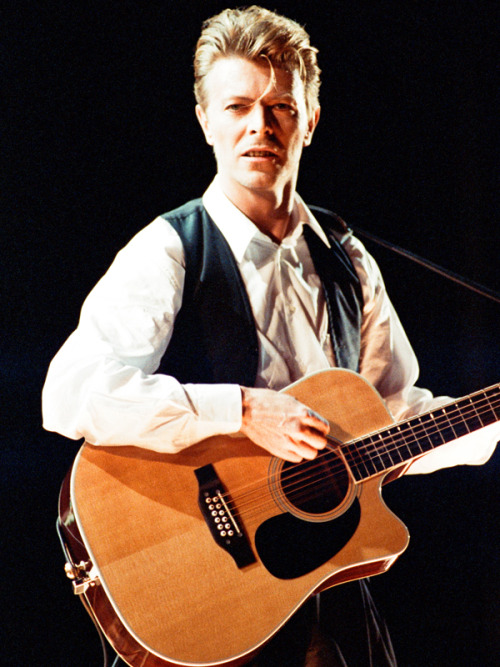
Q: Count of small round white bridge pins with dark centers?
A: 12